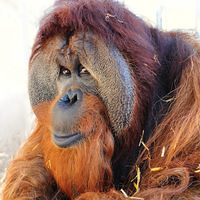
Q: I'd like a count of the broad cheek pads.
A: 2